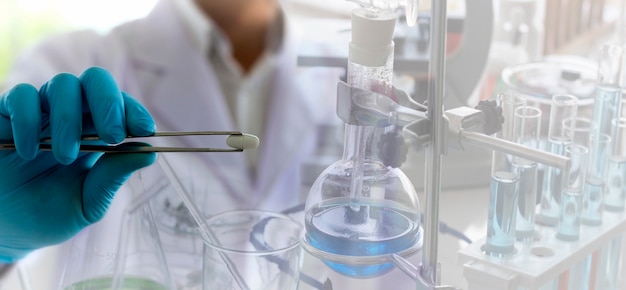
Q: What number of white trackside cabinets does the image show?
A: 0